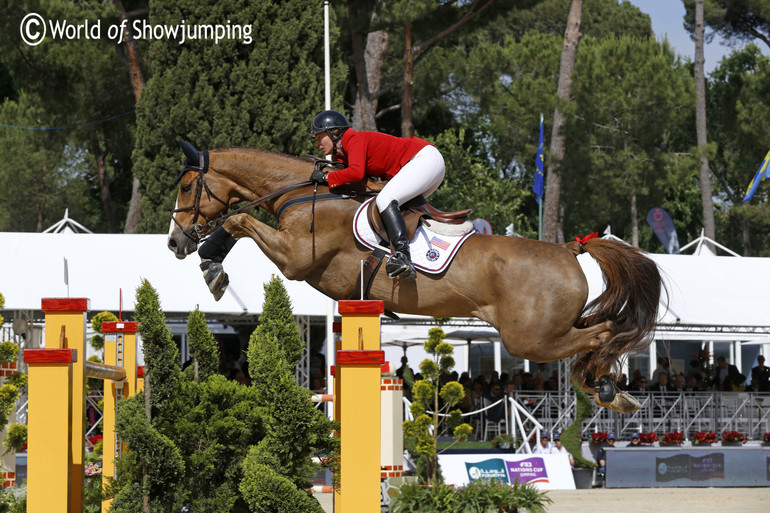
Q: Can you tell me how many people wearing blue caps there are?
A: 4